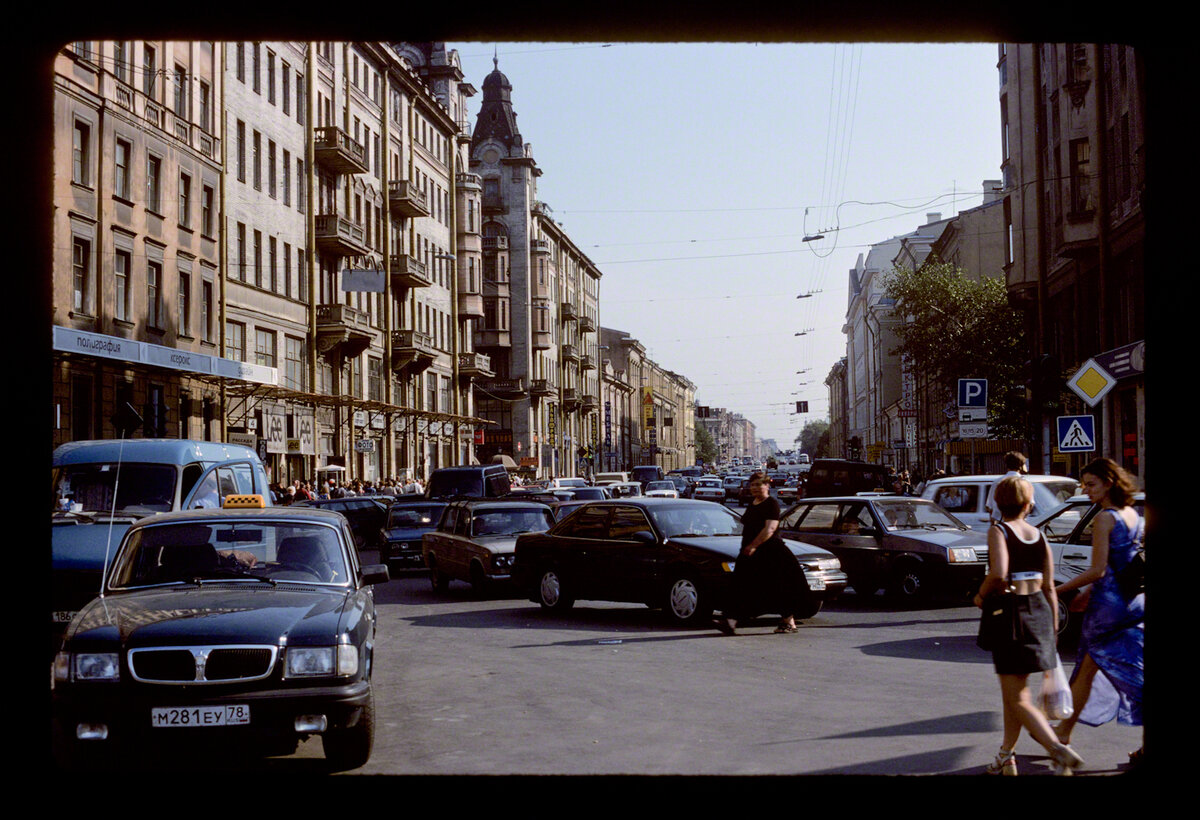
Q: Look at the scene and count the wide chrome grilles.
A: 1